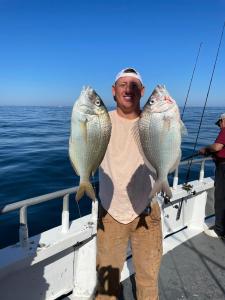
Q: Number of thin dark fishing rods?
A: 2